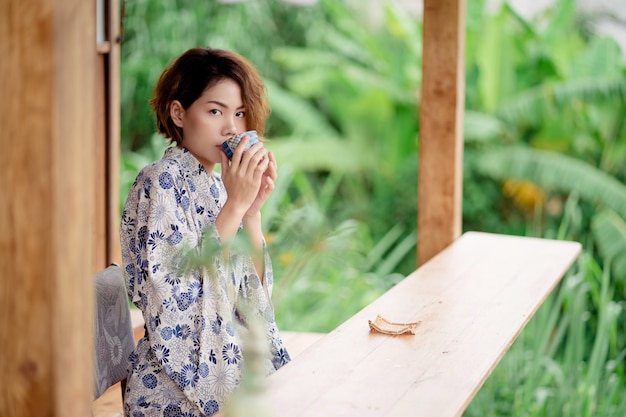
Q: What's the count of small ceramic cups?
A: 1